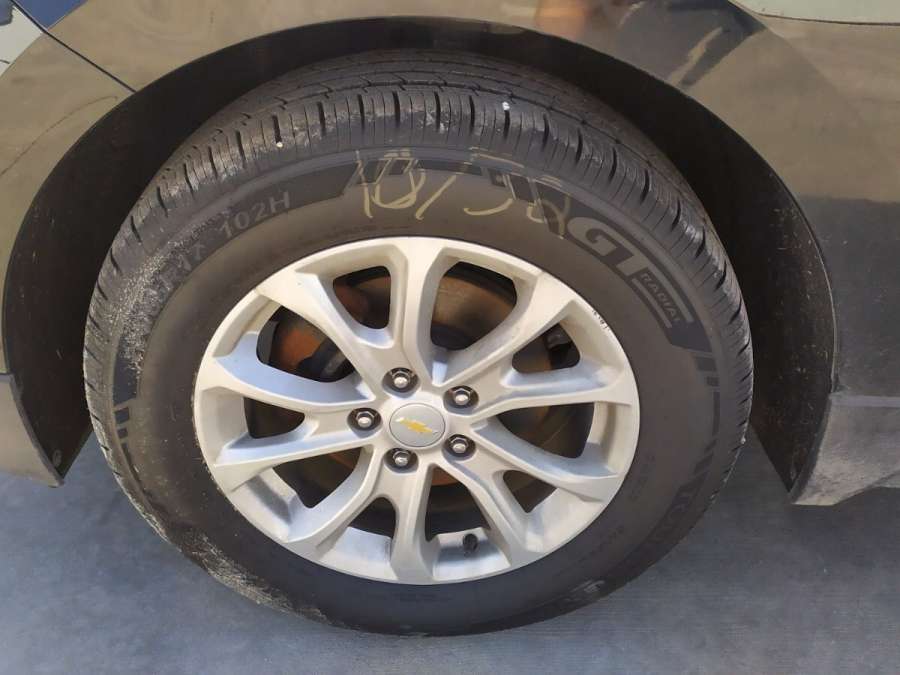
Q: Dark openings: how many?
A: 10